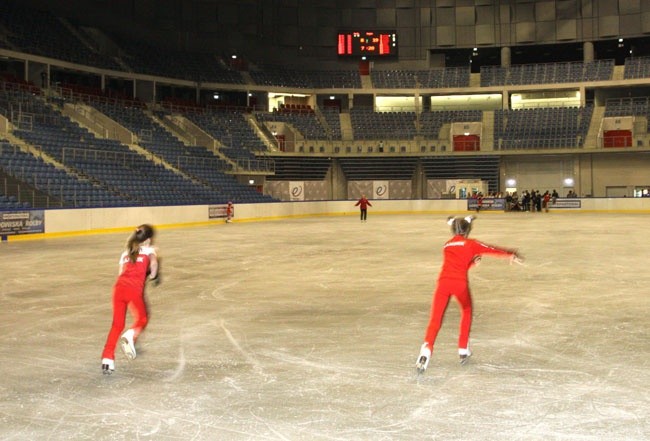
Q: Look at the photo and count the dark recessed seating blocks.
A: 3